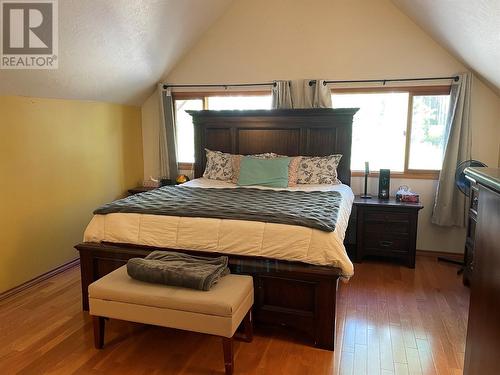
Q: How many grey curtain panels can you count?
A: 4